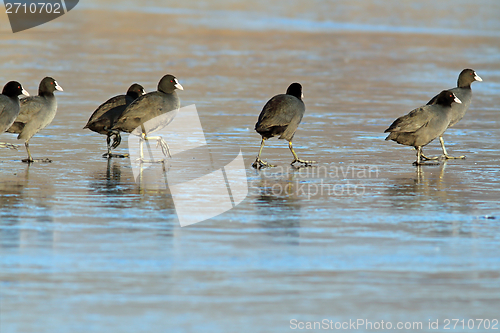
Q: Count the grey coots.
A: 7